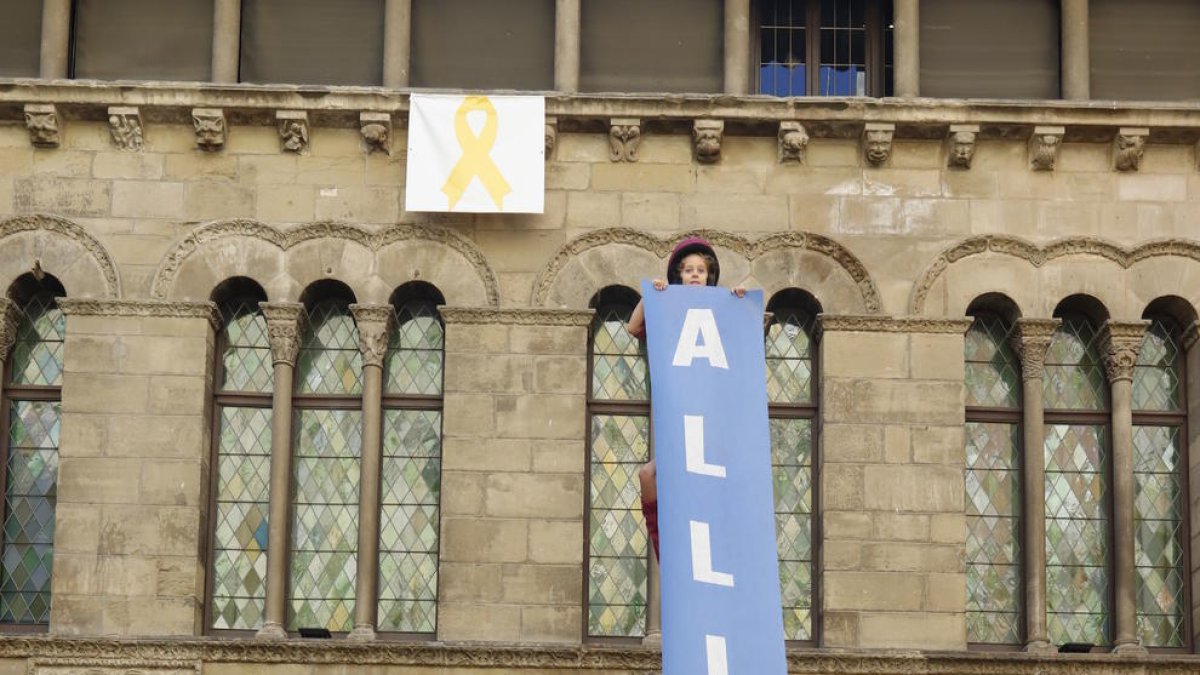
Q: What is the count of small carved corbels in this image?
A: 13